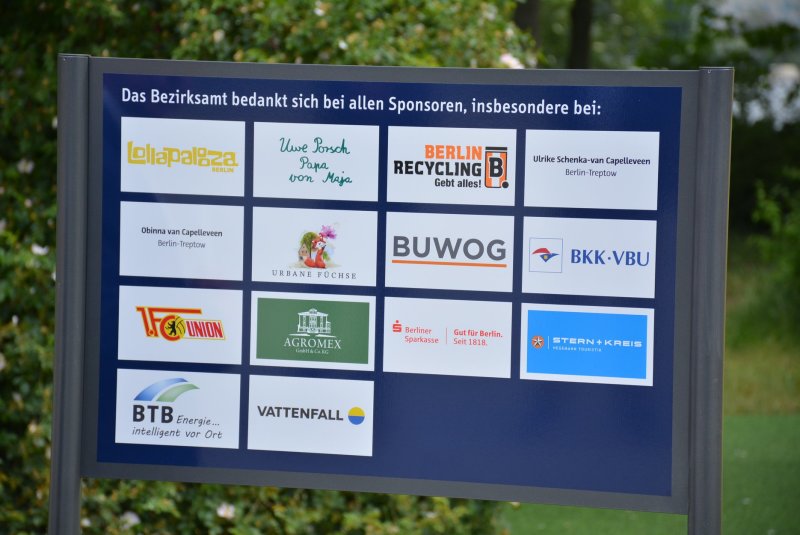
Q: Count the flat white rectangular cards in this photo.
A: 14